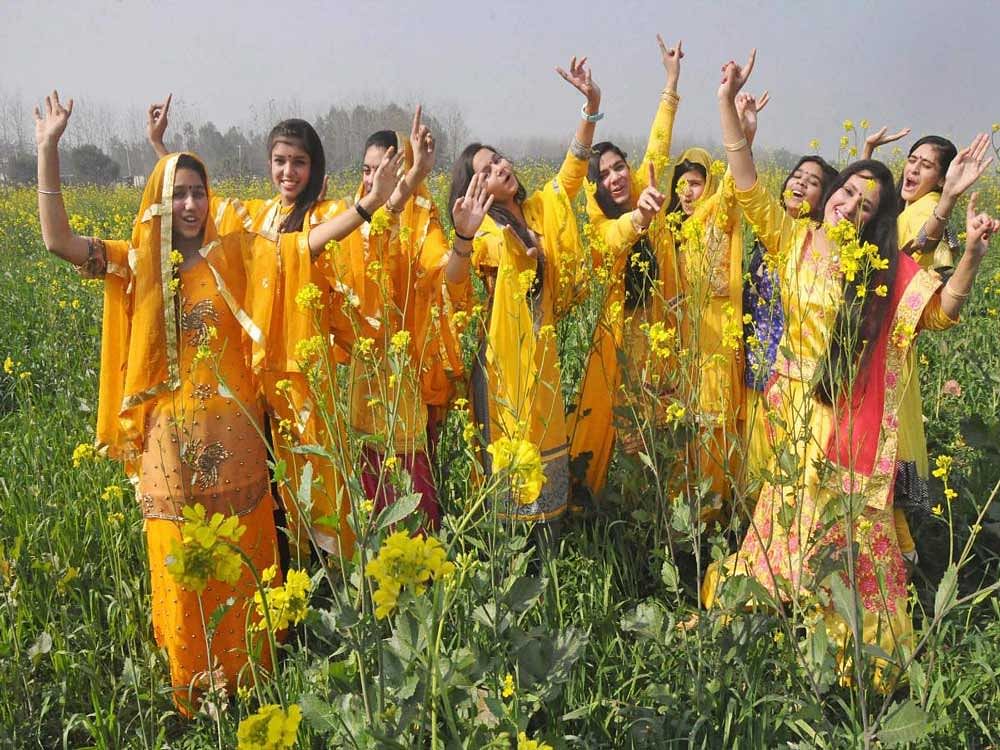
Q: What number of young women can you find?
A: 9